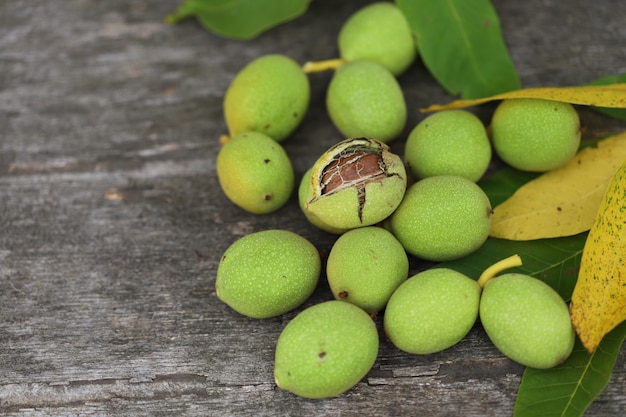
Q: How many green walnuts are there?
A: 13